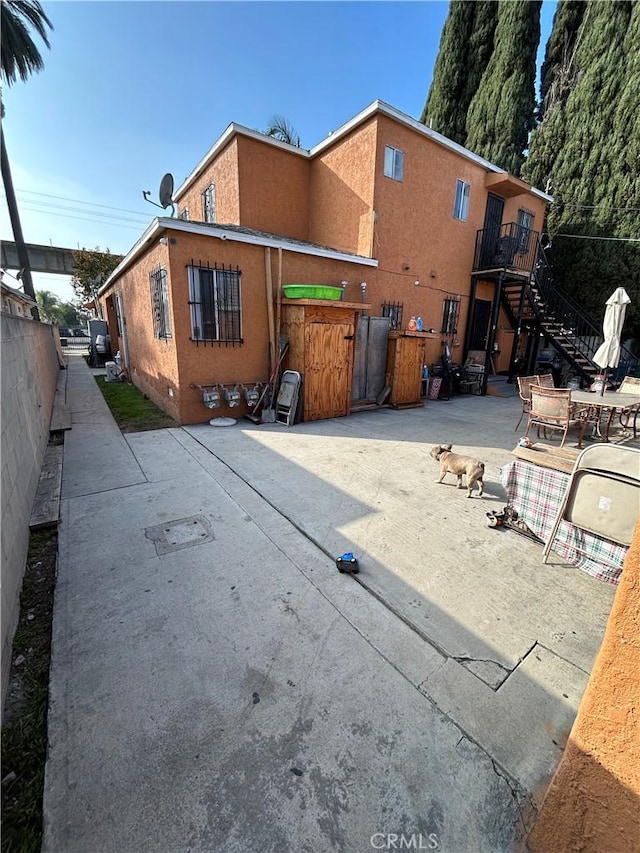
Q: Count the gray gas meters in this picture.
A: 3